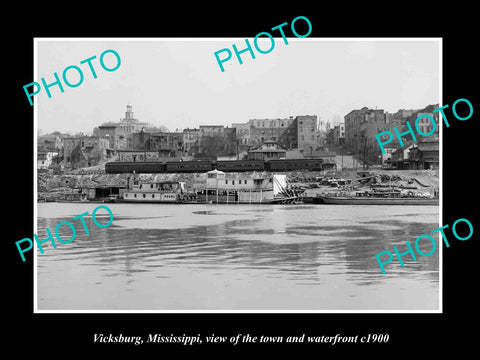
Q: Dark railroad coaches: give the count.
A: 4